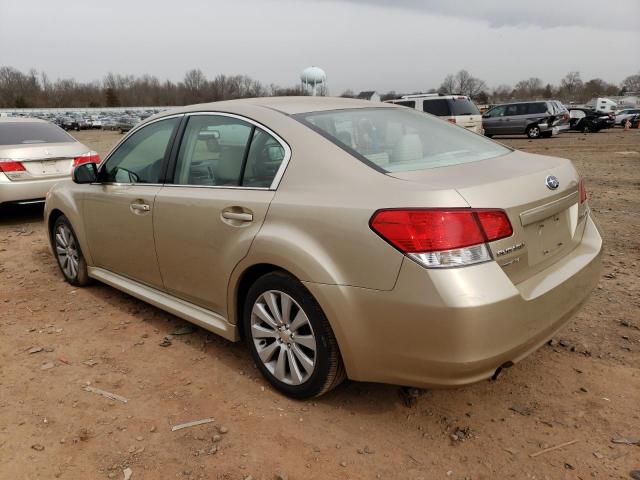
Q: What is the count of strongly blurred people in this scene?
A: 0